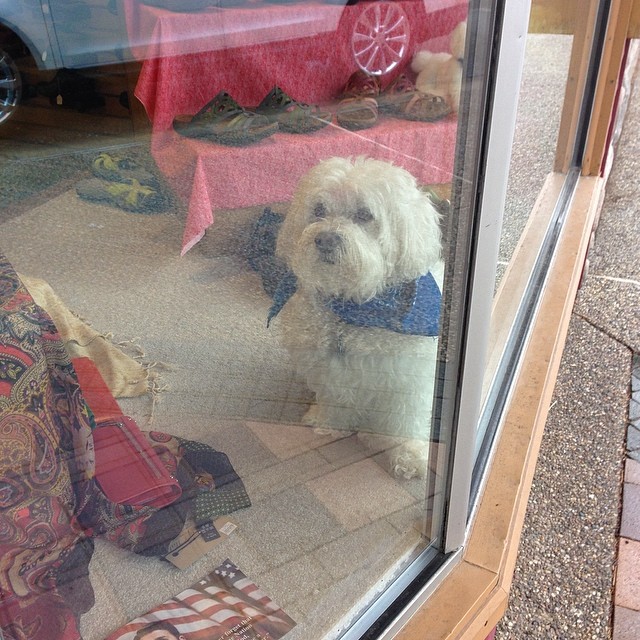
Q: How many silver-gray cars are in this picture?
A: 1